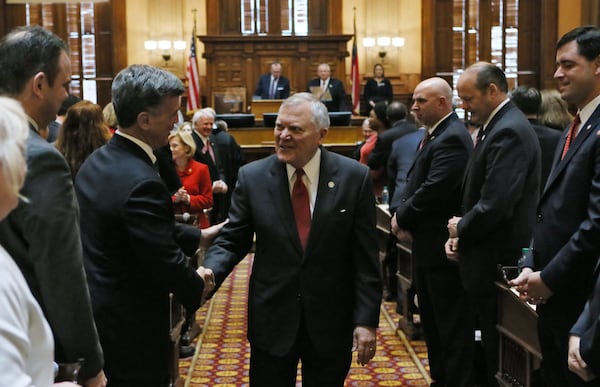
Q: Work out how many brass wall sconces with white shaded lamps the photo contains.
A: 2